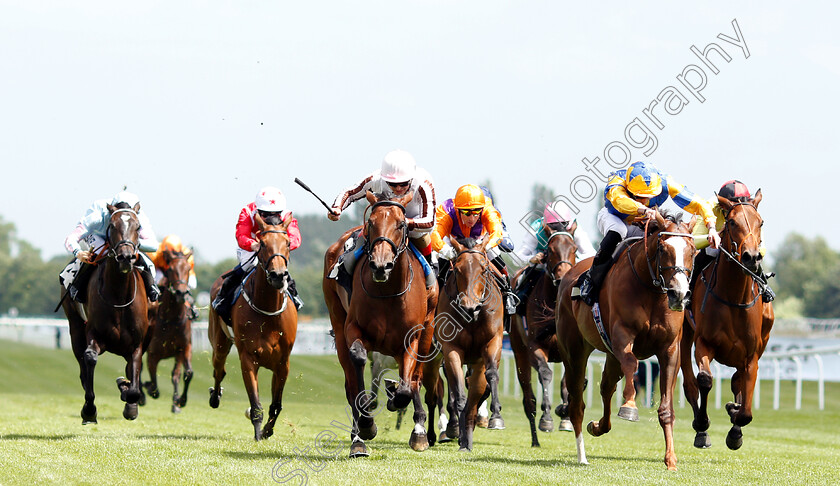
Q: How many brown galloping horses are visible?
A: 8